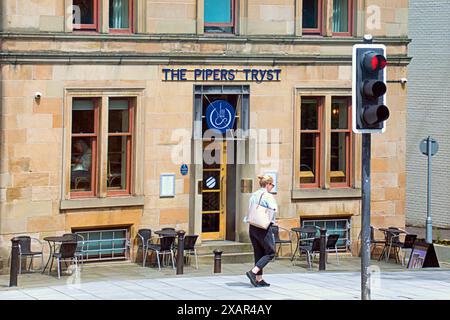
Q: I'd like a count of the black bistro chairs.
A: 14